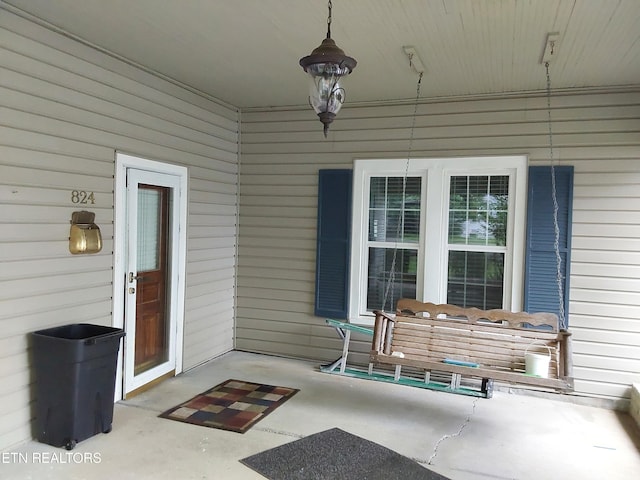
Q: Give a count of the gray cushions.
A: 0